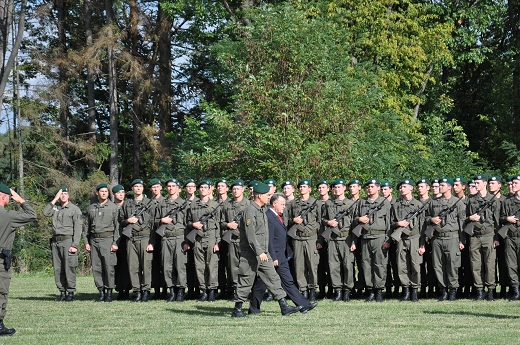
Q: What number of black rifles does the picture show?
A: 11